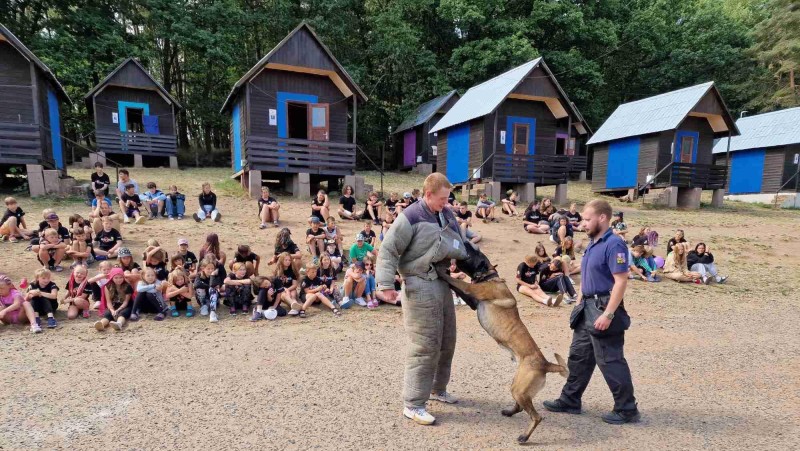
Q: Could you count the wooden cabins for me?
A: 8